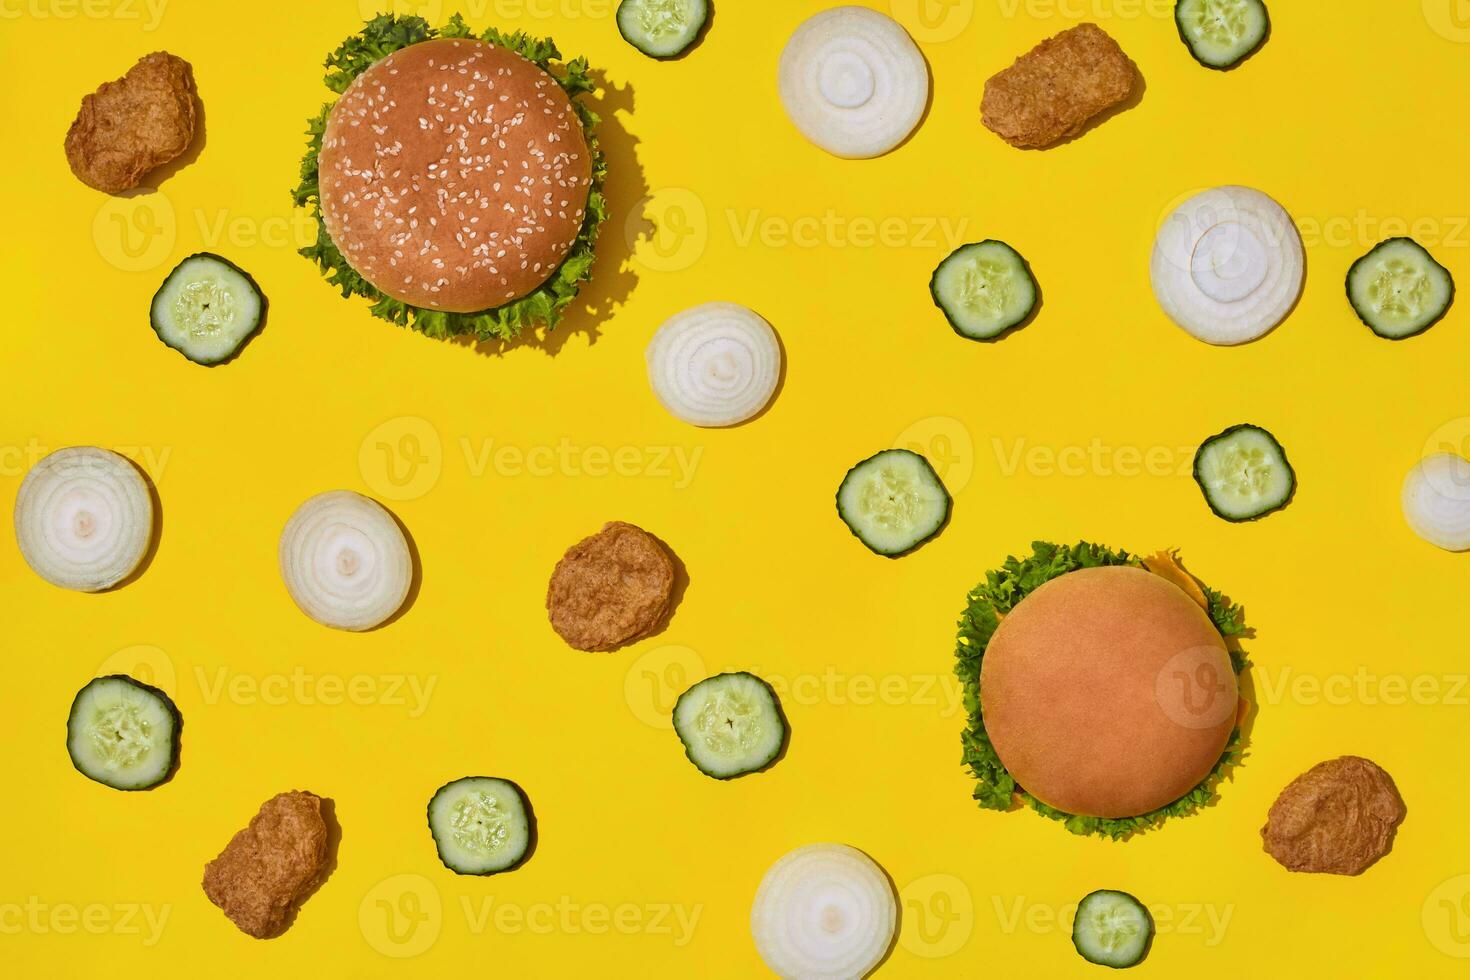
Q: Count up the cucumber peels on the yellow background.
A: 11